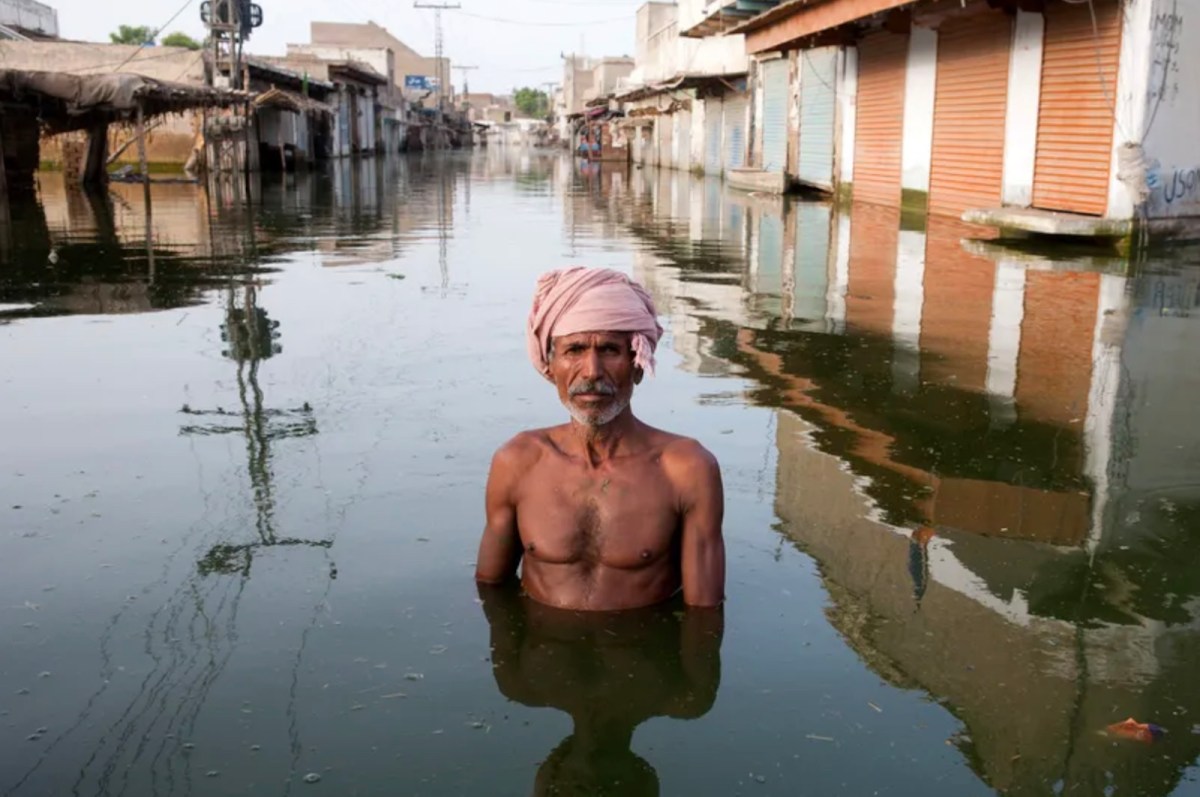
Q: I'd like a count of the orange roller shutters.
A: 3